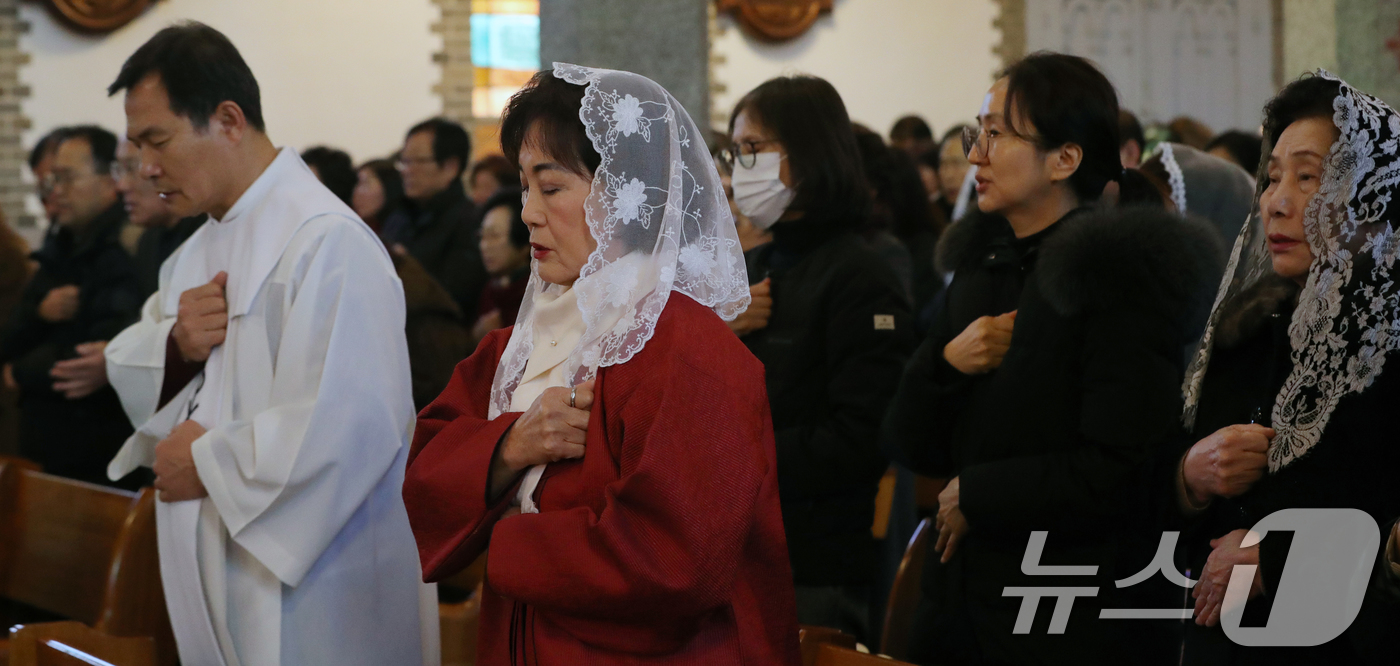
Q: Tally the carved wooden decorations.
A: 2